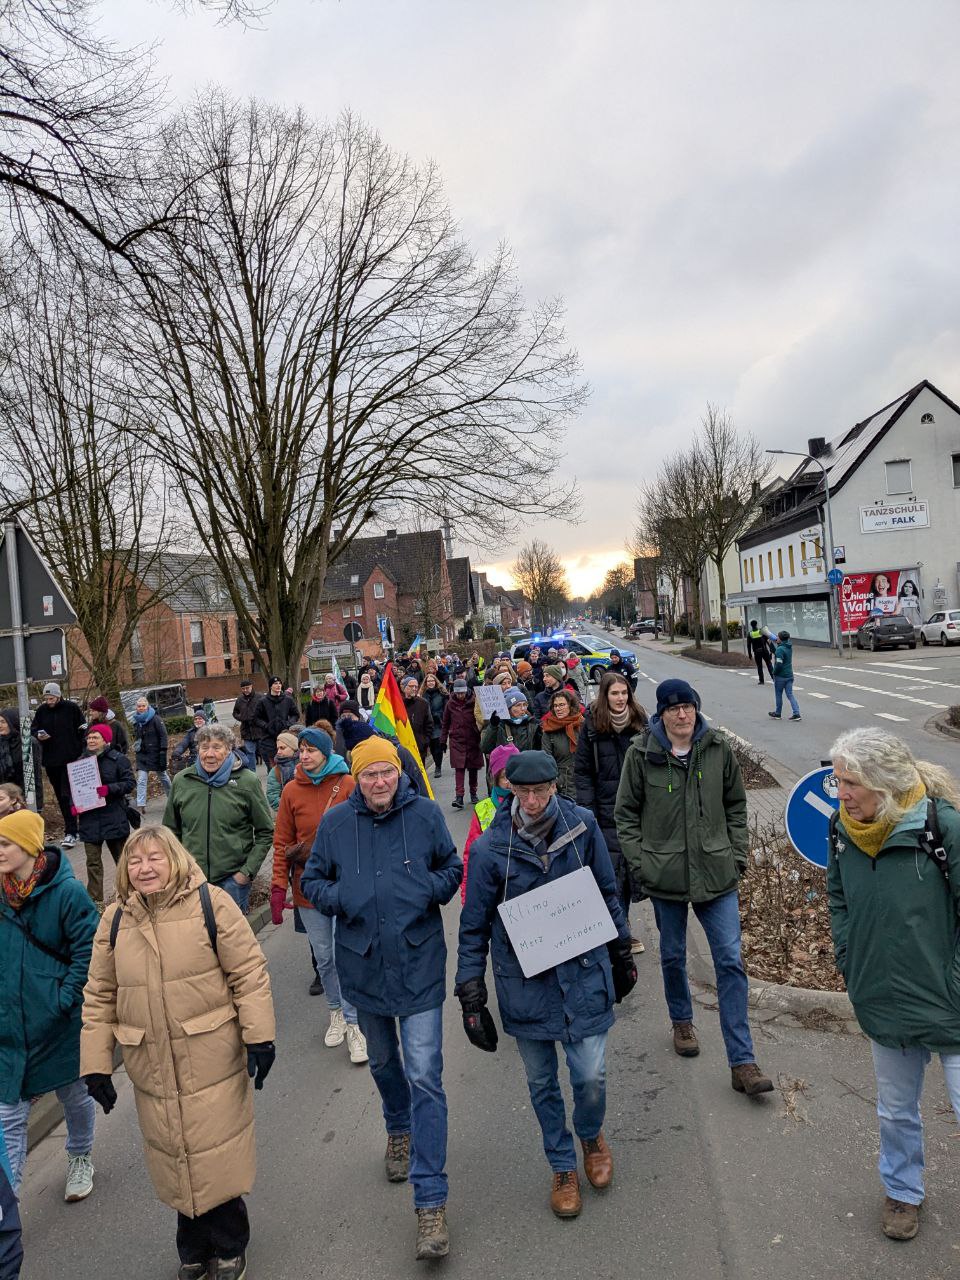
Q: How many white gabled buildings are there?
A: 1